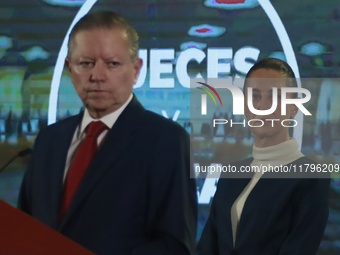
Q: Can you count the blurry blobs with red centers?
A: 2